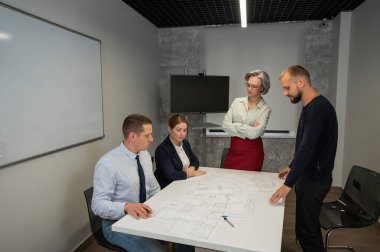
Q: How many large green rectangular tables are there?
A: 0